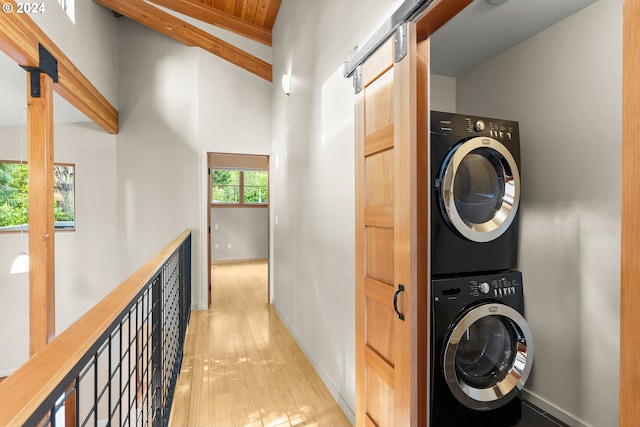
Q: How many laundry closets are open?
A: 1